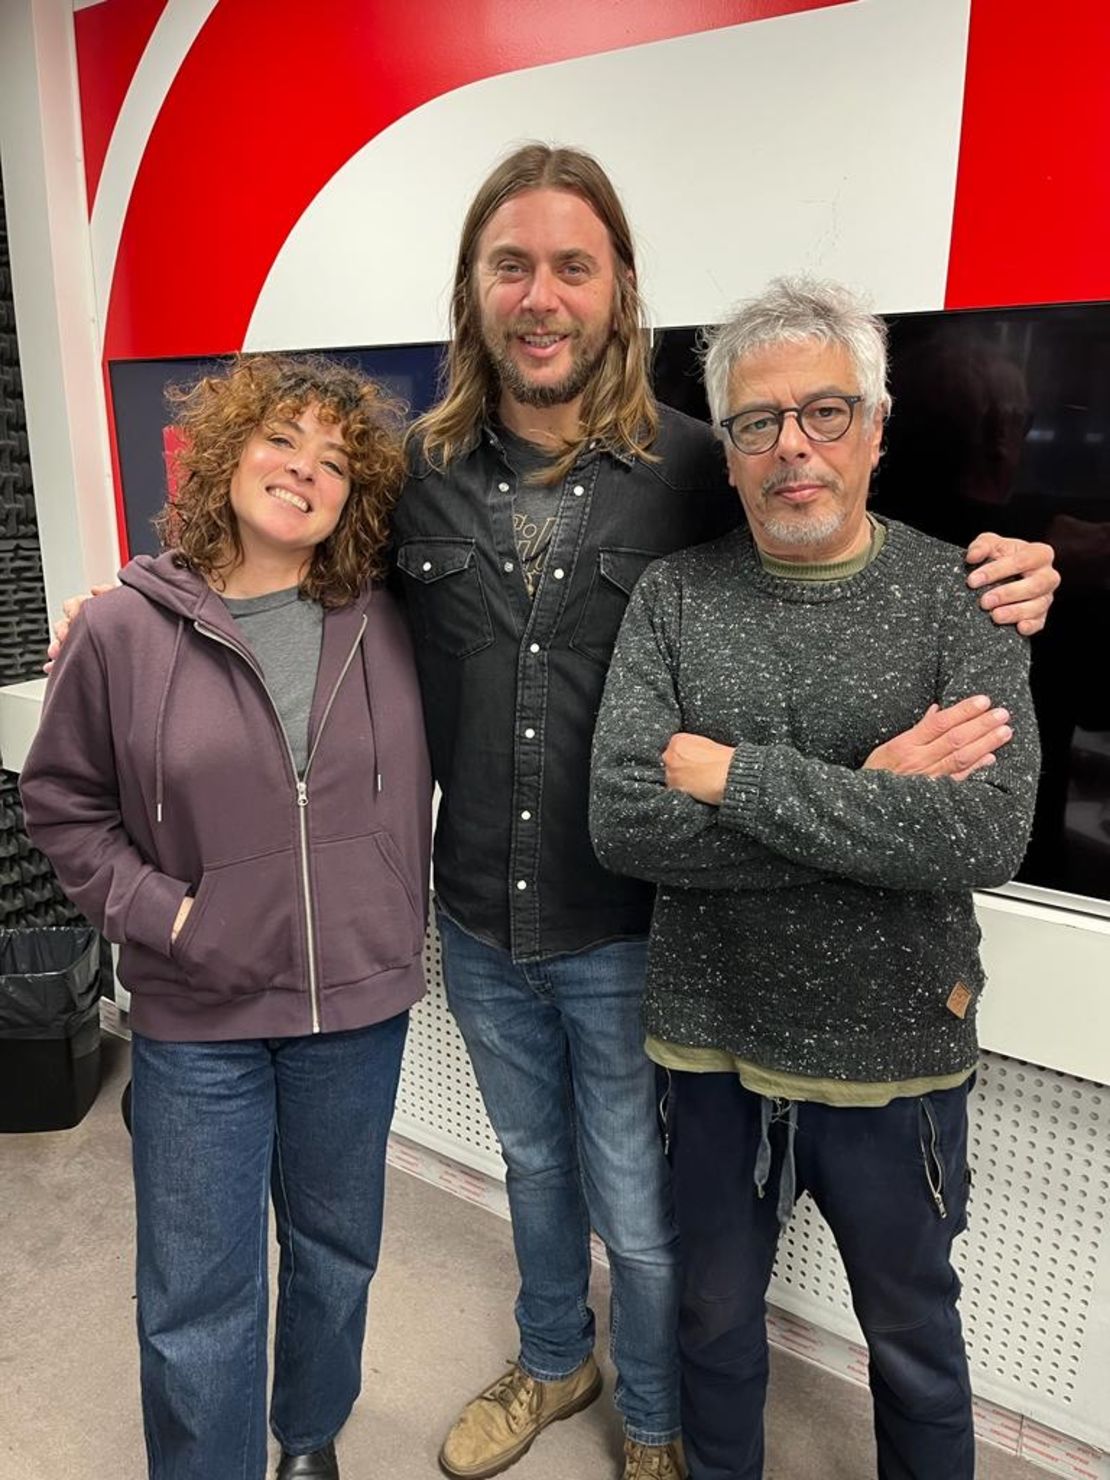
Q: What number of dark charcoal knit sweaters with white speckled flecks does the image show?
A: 1